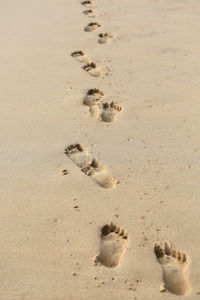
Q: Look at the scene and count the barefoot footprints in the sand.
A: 12